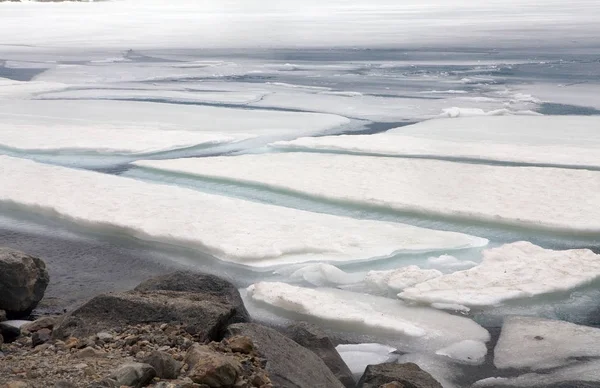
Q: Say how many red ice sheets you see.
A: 0